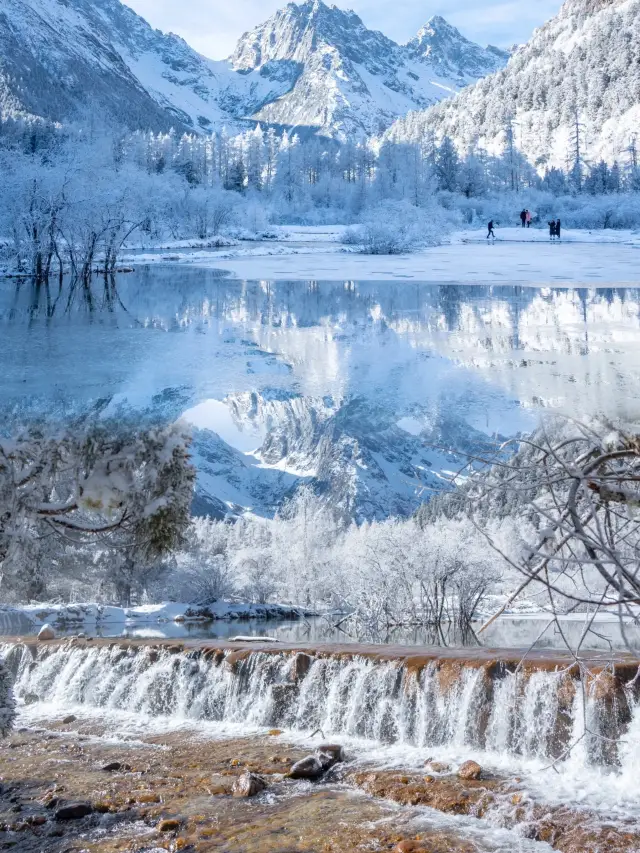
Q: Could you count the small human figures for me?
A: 5